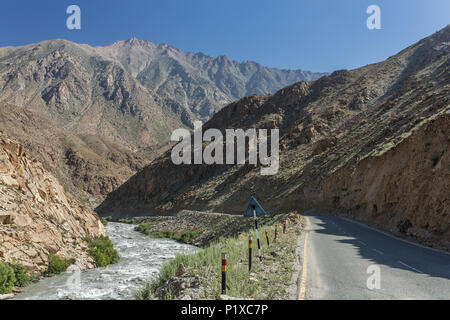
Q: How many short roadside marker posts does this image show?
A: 5